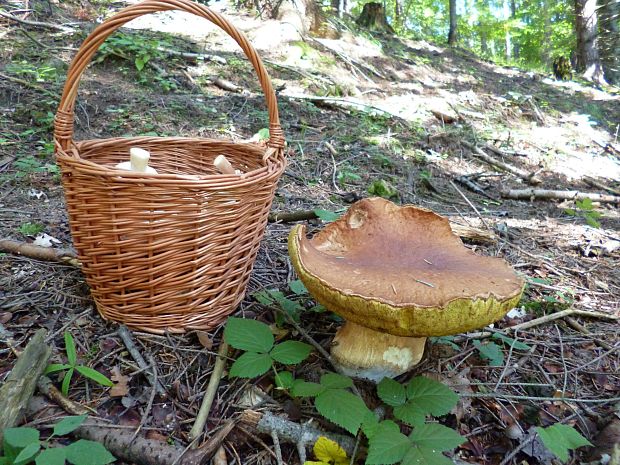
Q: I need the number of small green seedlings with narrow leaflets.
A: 1